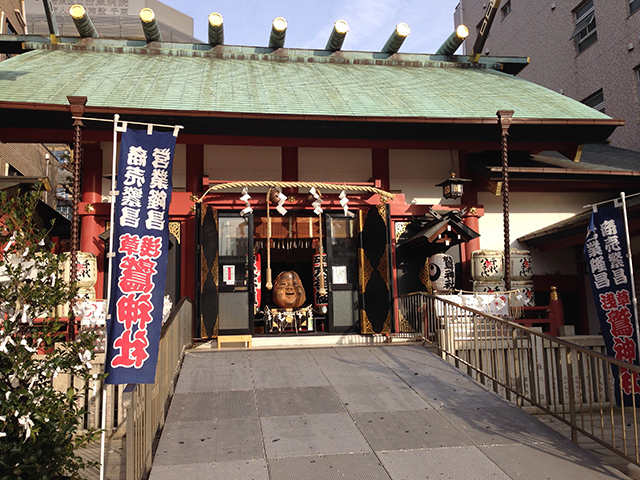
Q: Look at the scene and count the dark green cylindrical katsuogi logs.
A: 7